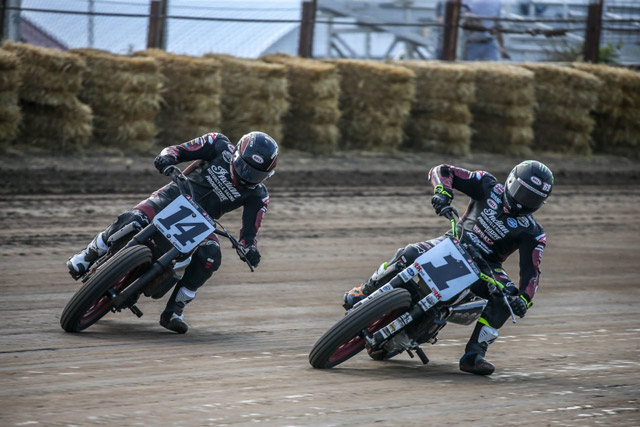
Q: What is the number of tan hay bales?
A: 11